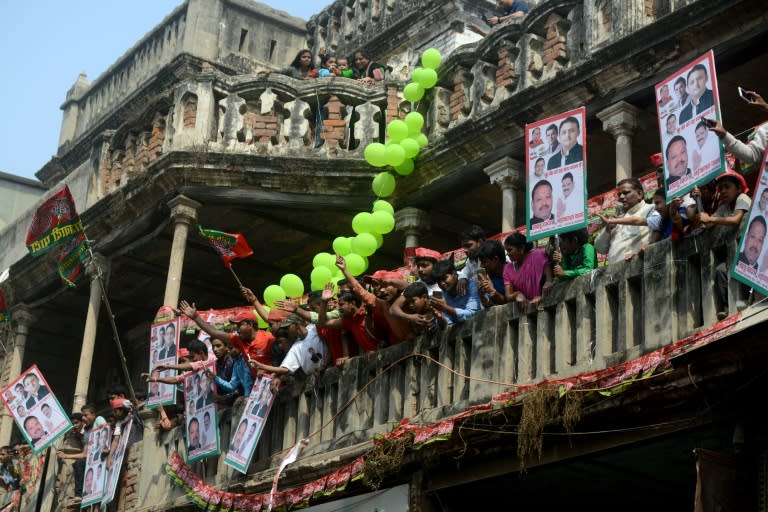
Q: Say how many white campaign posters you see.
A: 9